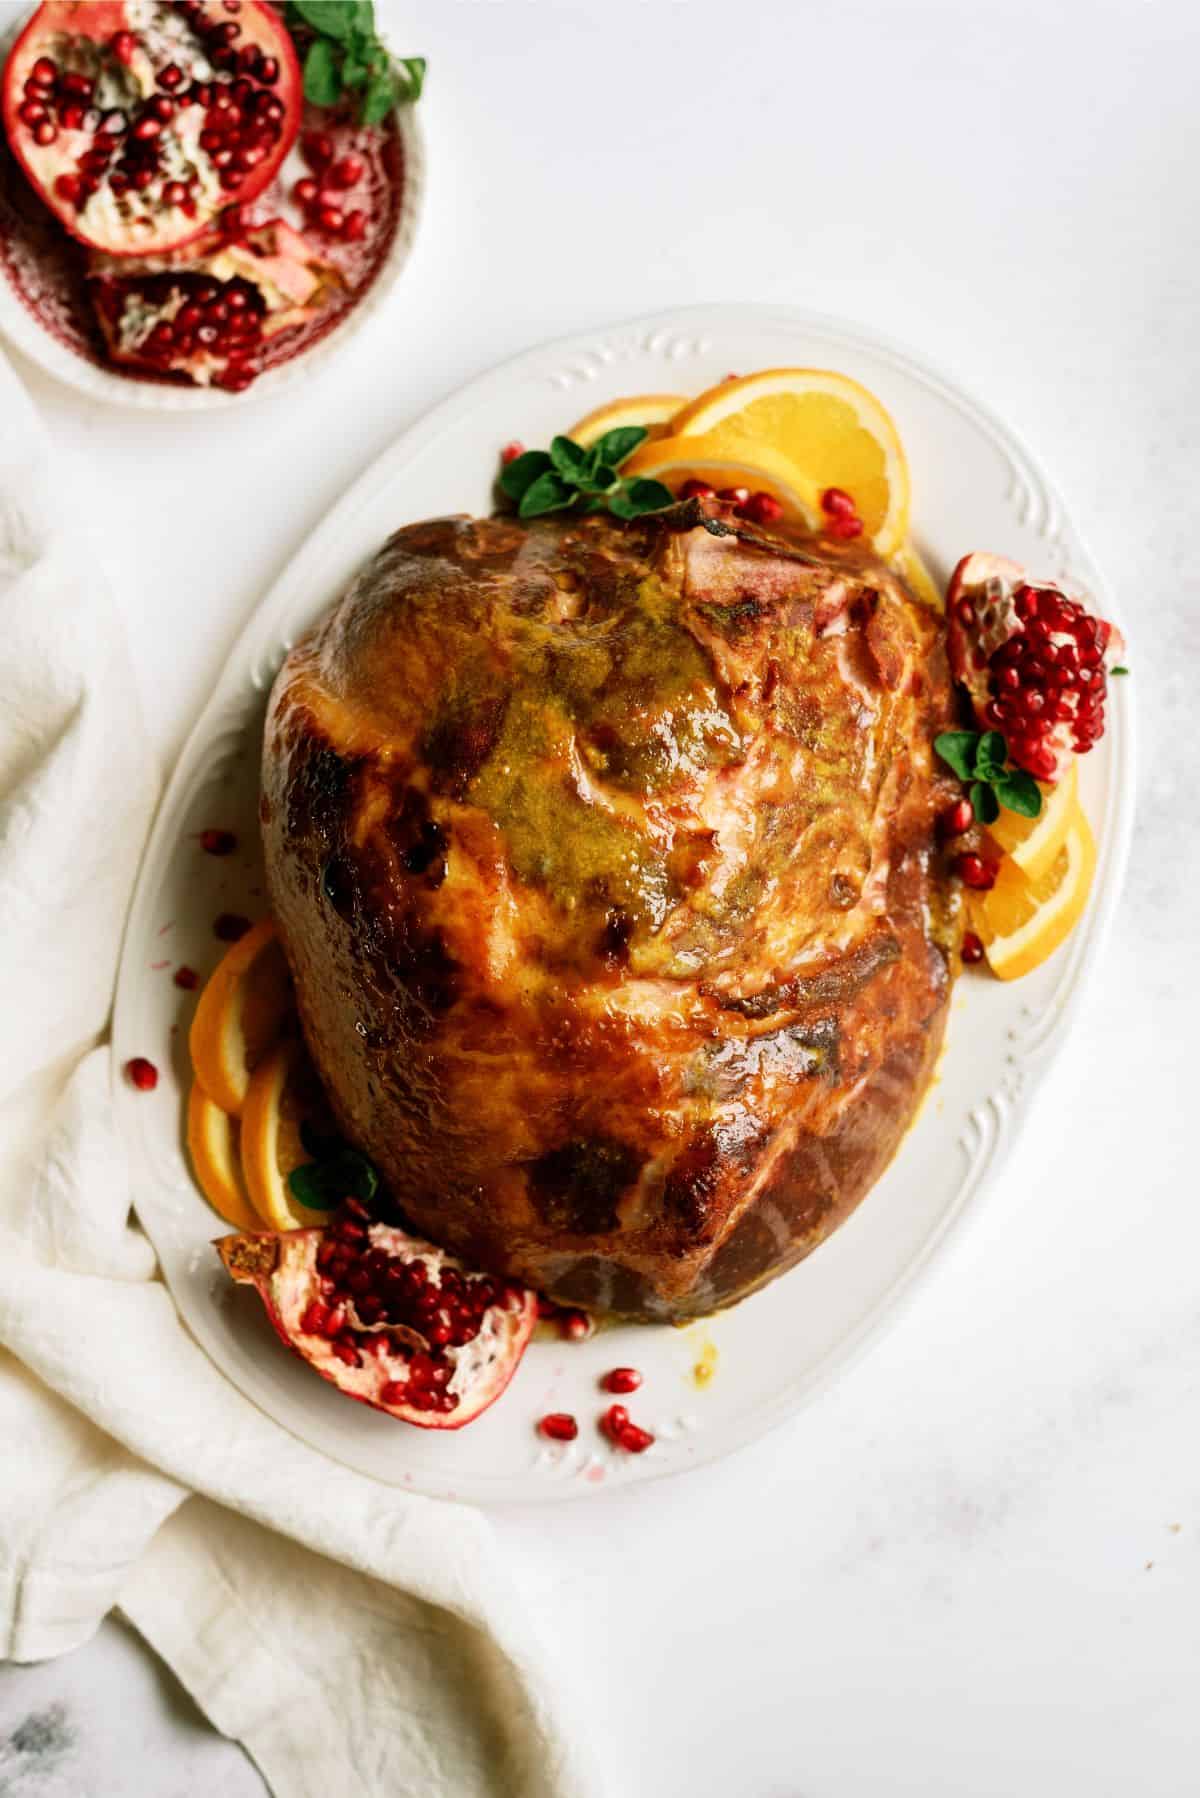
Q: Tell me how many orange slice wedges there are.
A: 8